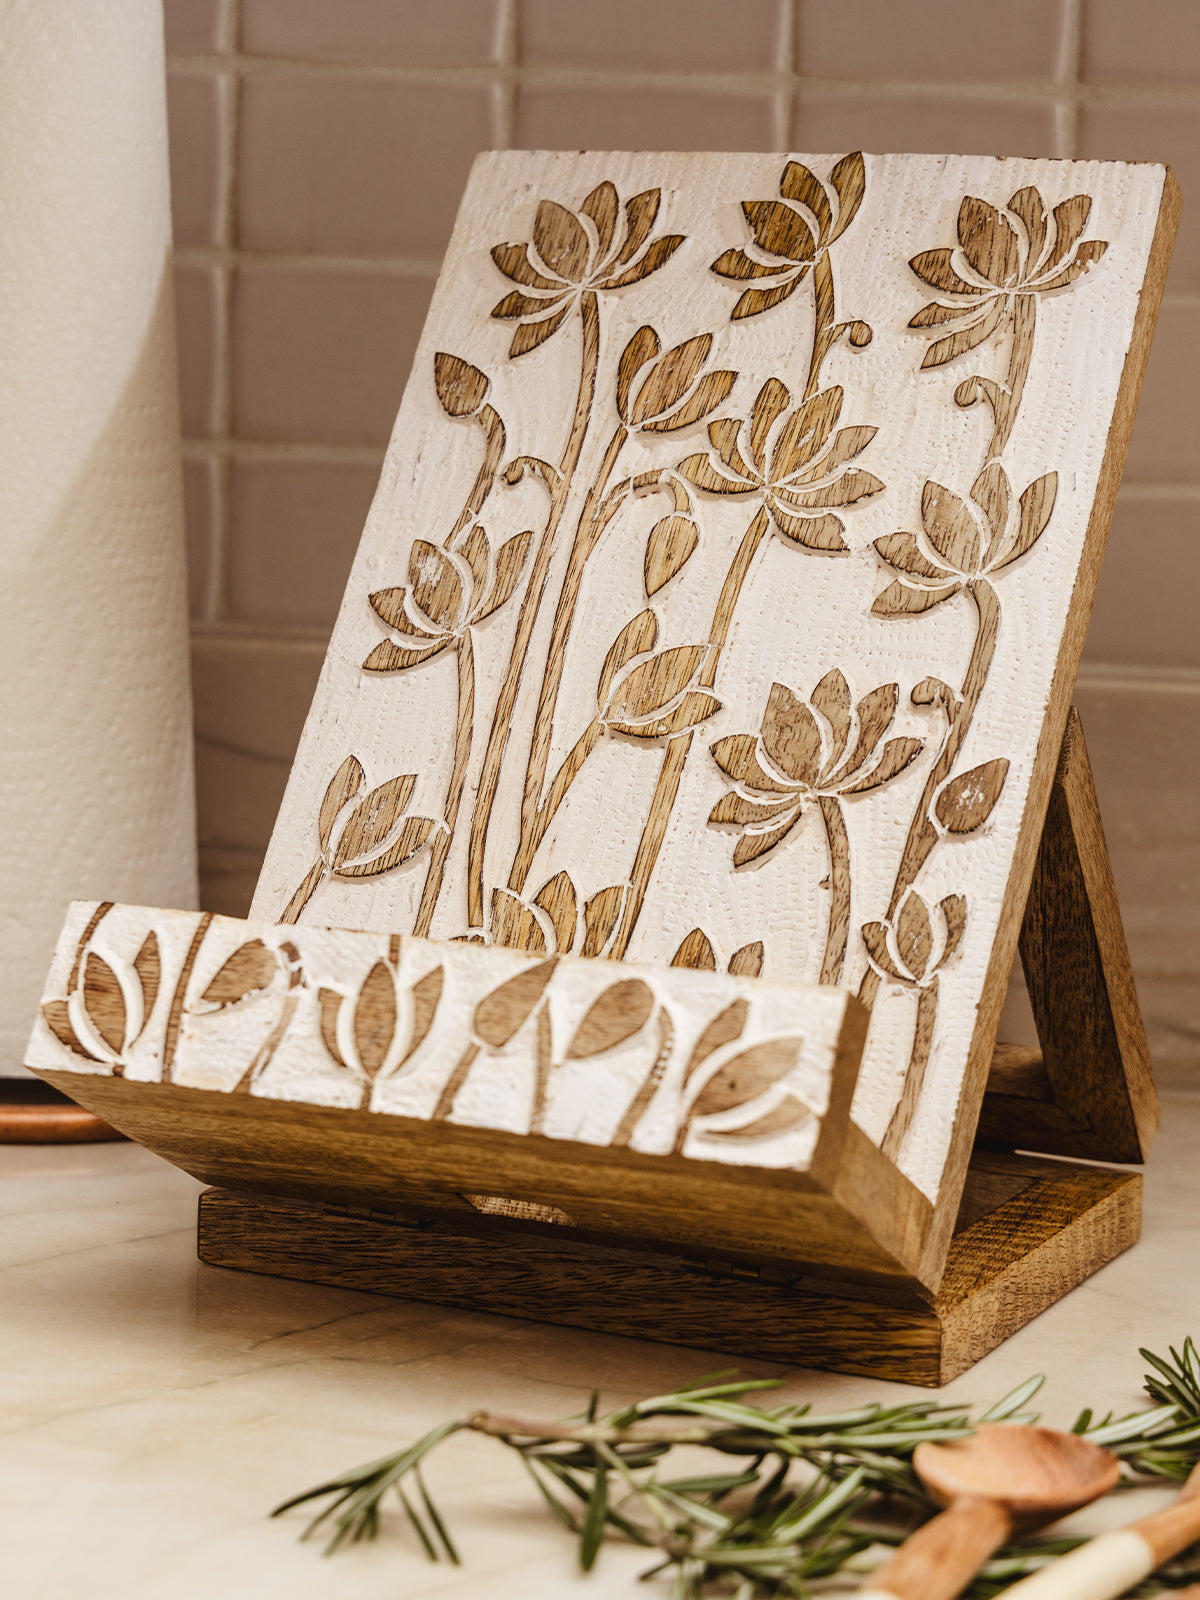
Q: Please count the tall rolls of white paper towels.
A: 1